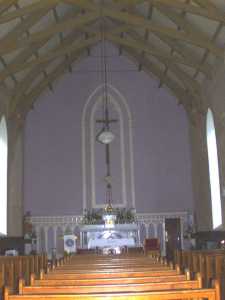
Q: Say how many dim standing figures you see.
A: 2